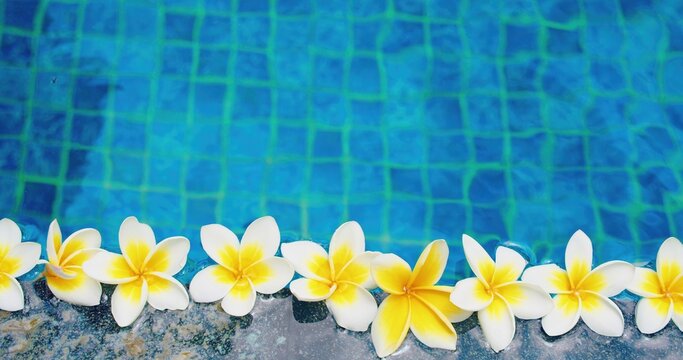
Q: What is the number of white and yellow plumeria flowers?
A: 9